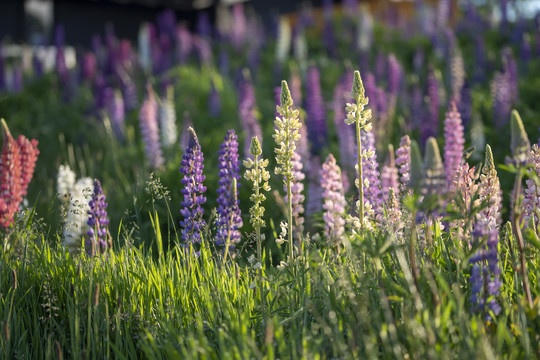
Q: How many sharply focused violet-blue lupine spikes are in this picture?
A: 3